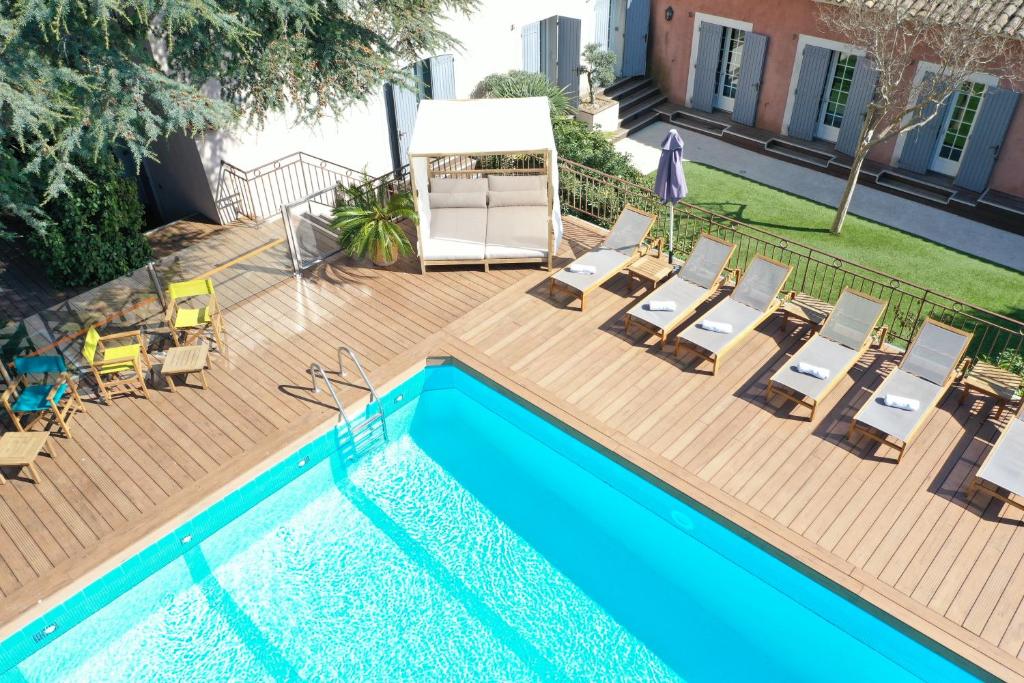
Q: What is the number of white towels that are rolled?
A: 5